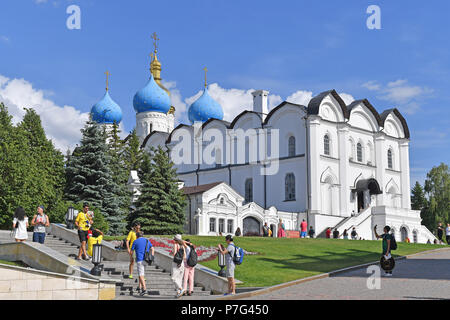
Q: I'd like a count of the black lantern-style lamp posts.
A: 3